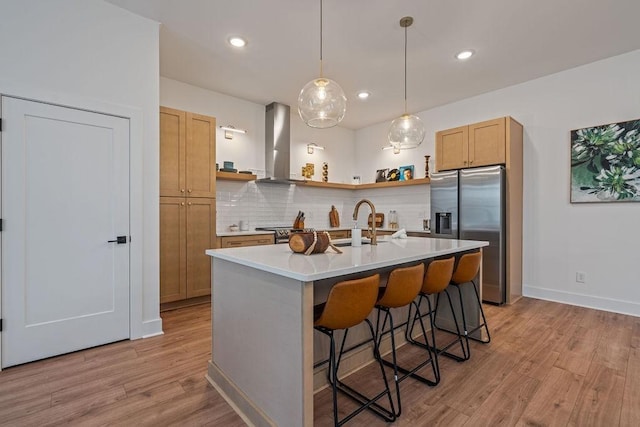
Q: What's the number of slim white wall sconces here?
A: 3